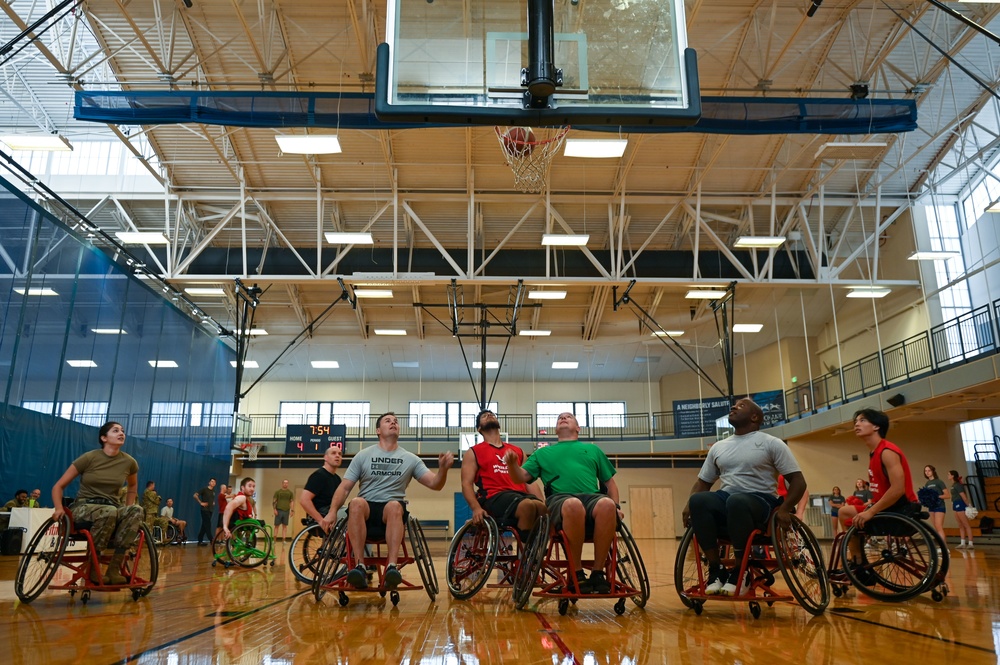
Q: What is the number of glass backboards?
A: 4